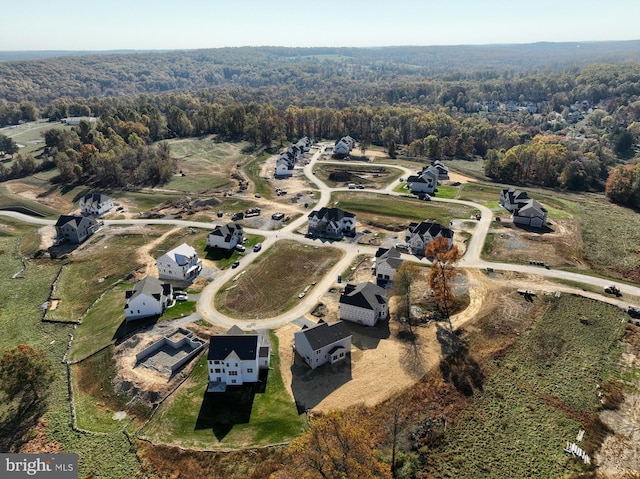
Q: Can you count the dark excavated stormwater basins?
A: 1